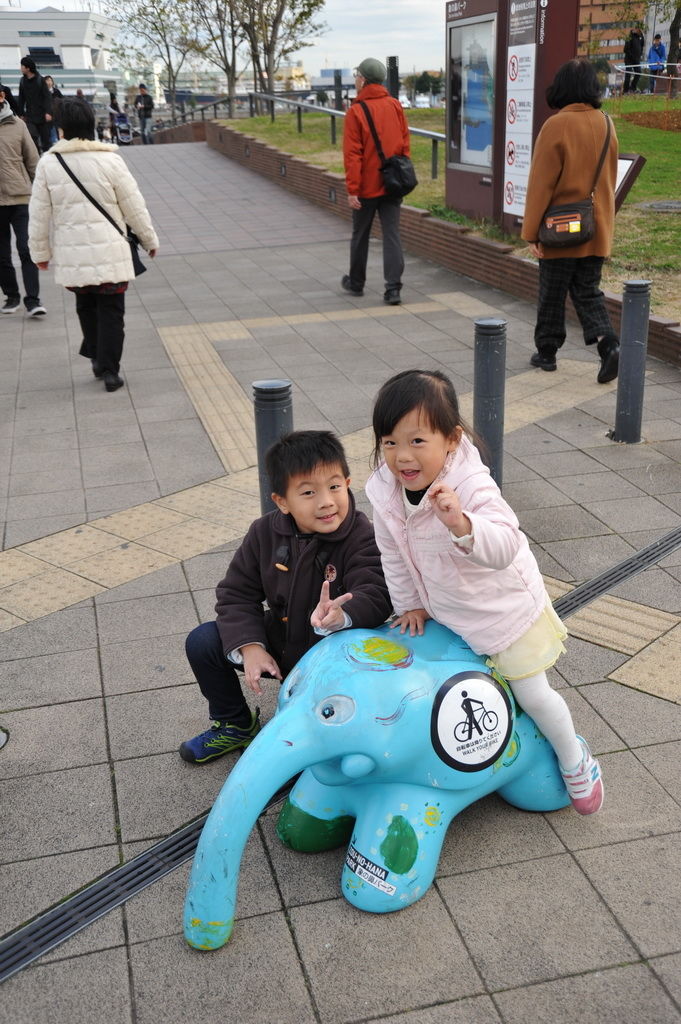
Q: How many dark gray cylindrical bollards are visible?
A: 3